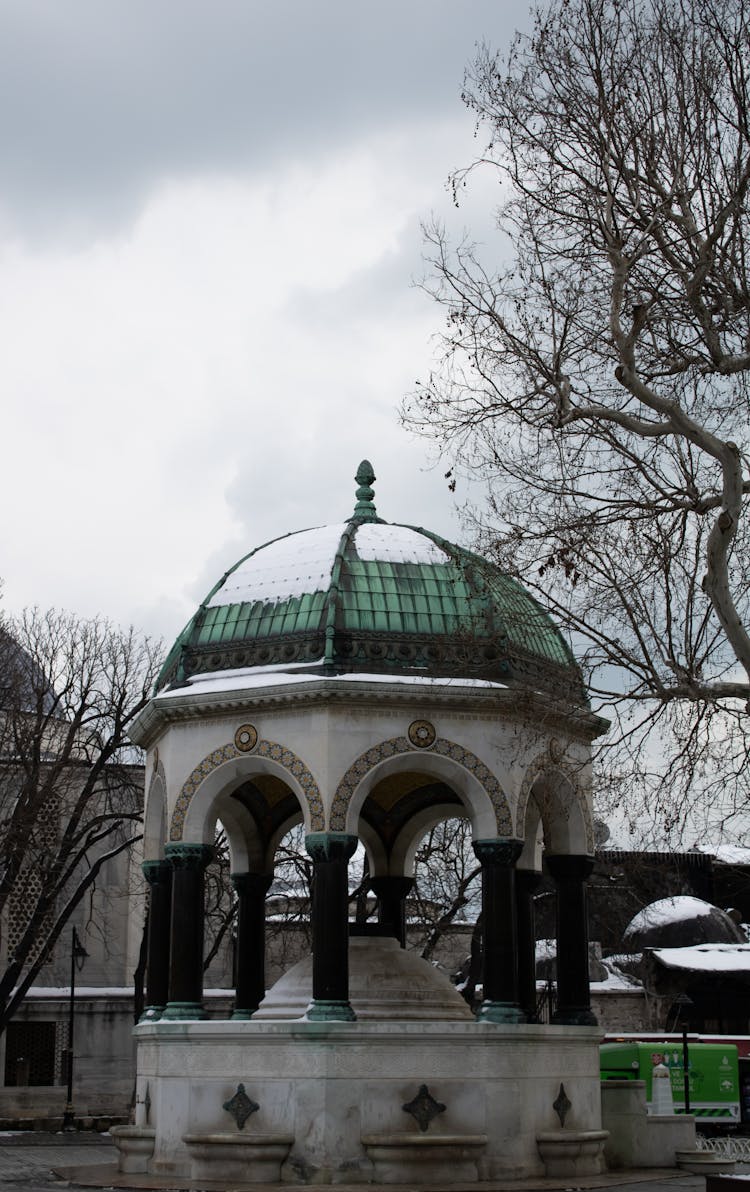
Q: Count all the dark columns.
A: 8